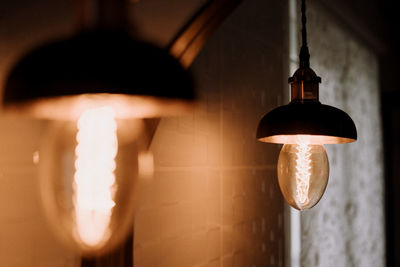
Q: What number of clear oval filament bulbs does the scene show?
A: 2